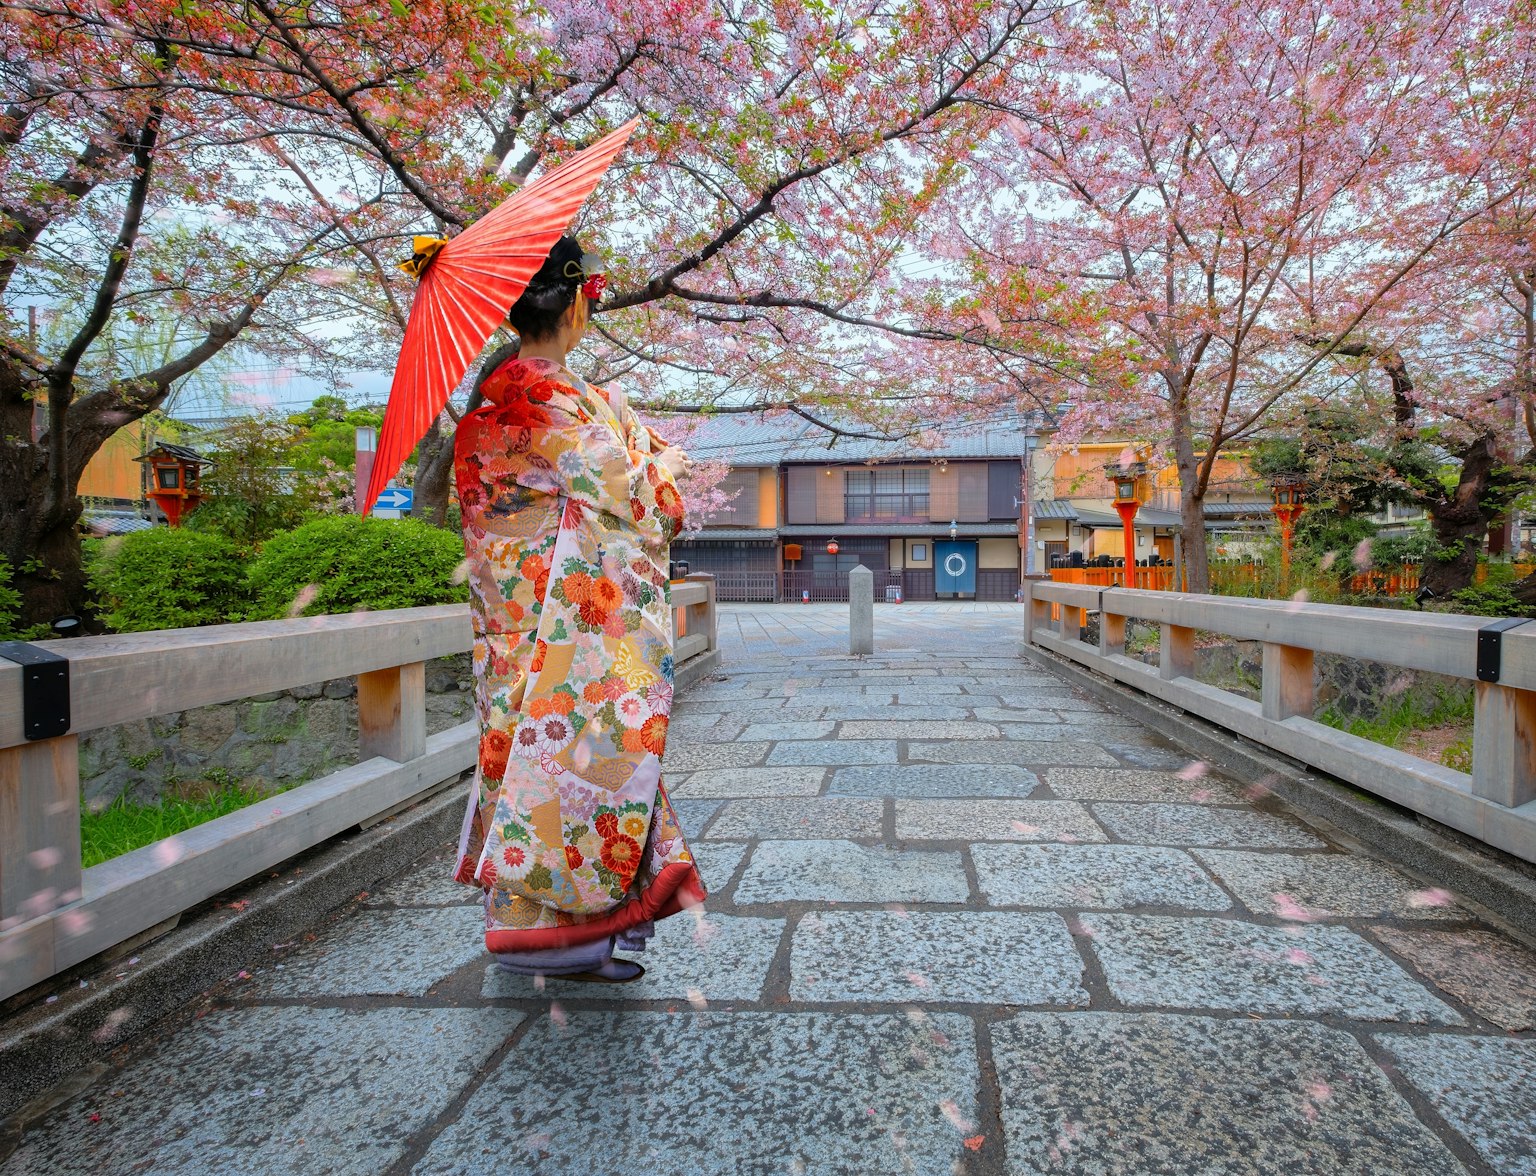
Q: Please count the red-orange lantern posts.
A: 3